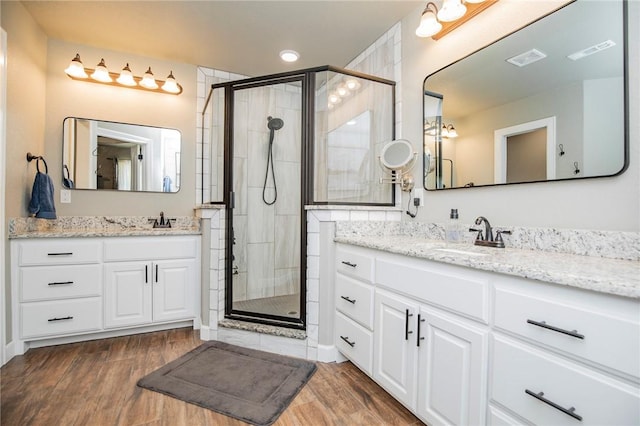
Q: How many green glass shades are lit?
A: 0